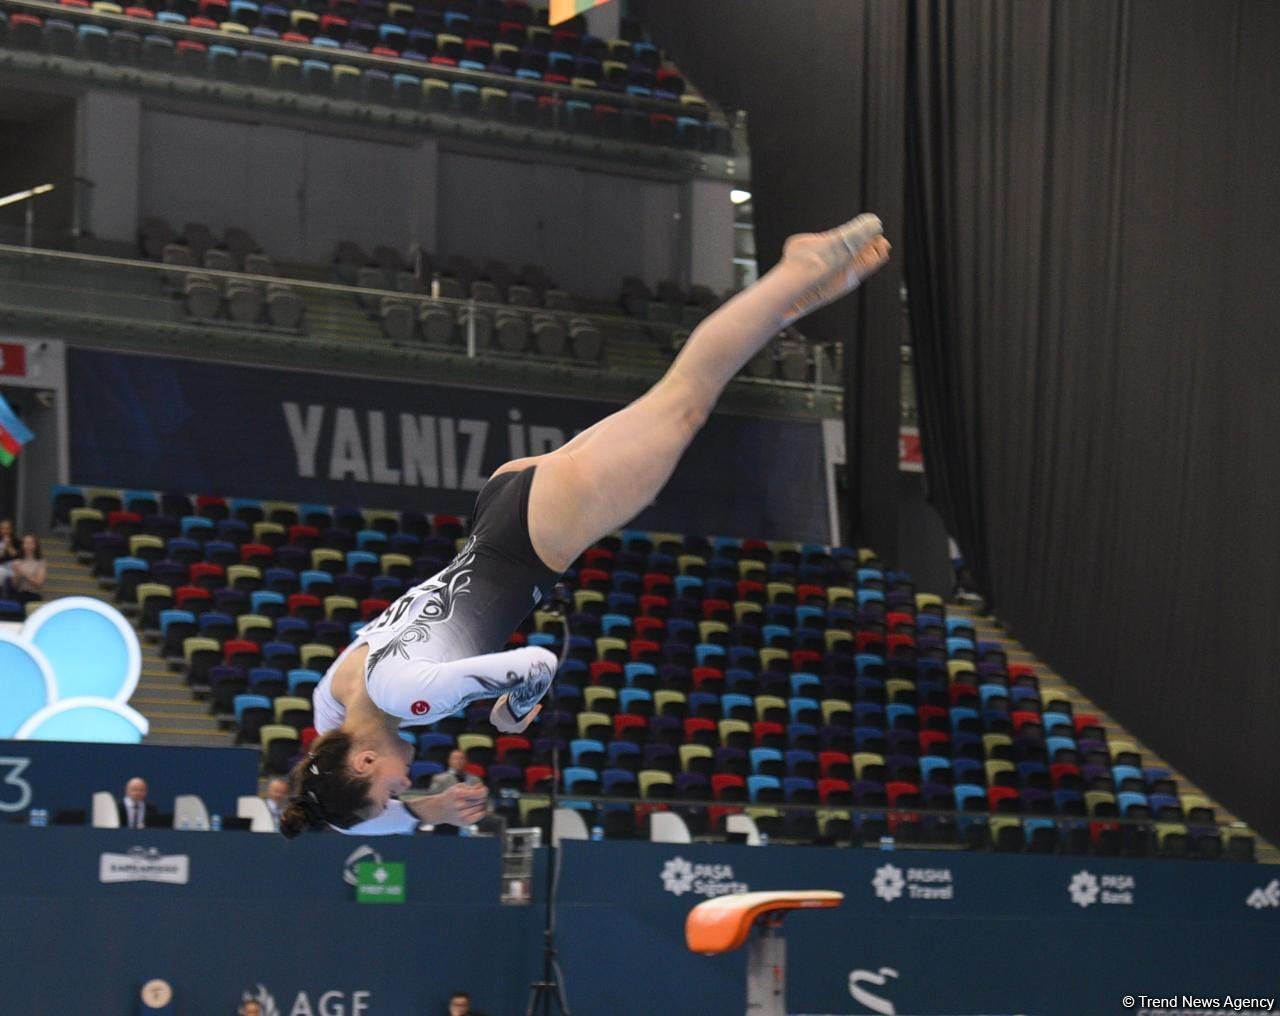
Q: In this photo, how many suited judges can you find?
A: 3